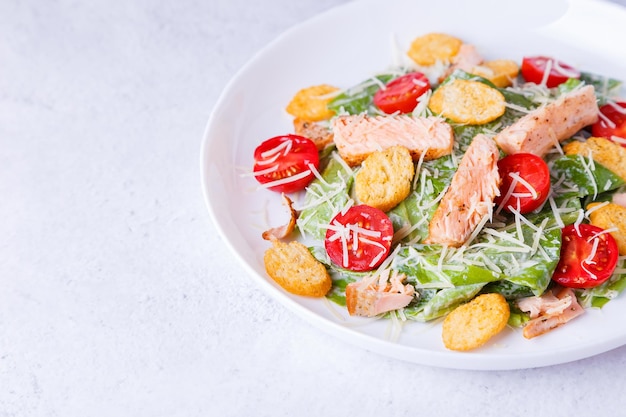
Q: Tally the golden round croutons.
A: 9